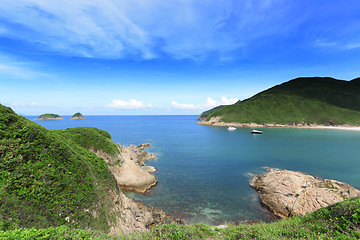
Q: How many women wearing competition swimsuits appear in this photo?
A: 0